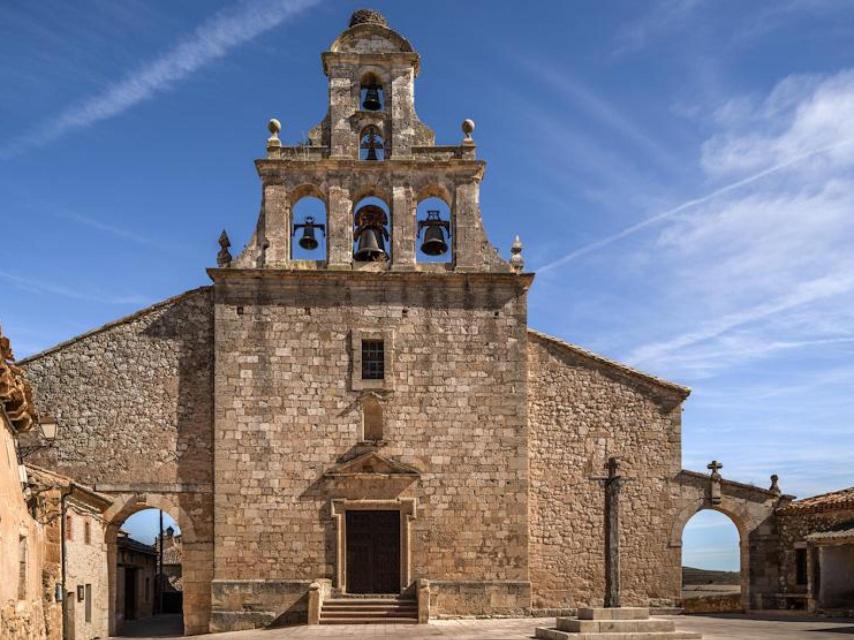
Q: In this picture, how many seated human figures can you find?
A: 0